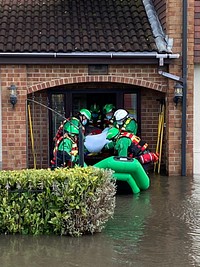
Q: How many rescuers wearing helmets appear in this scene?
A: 6